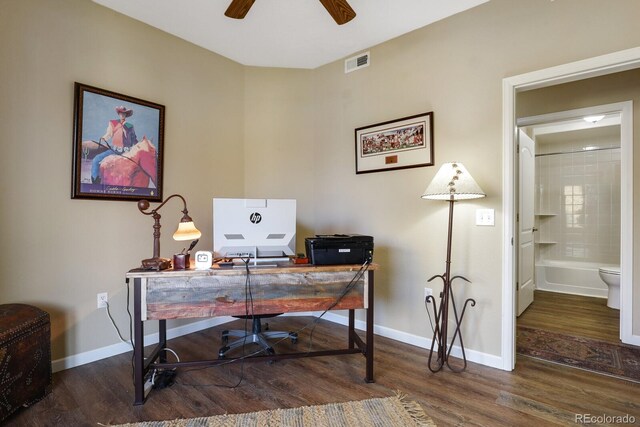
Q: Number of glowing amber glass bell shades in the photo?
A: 1